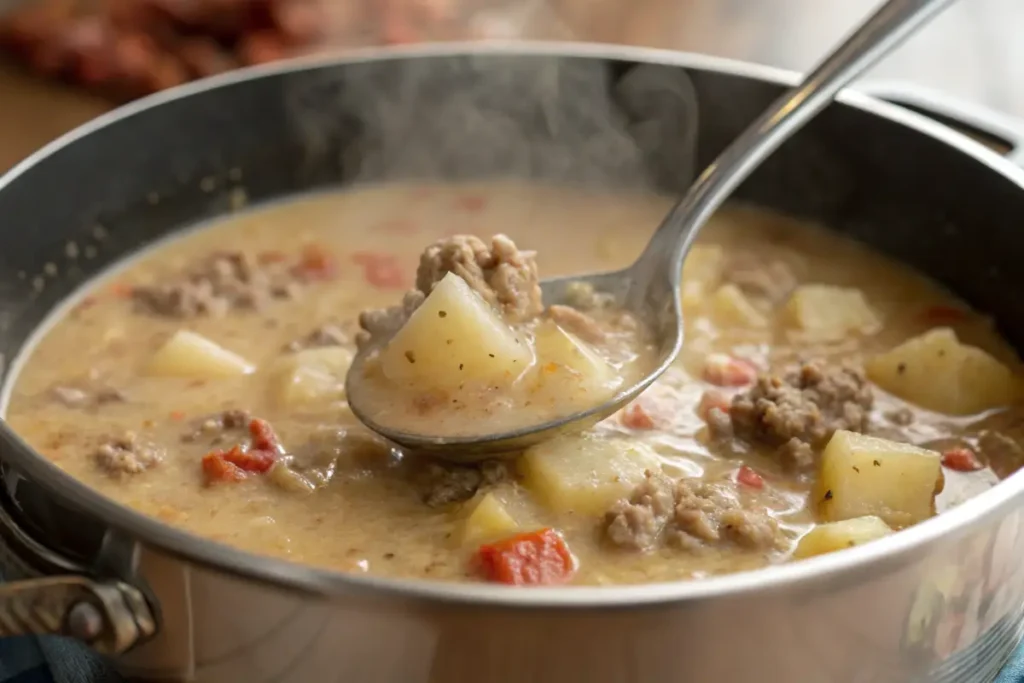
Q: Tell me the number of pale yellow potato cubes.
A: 12